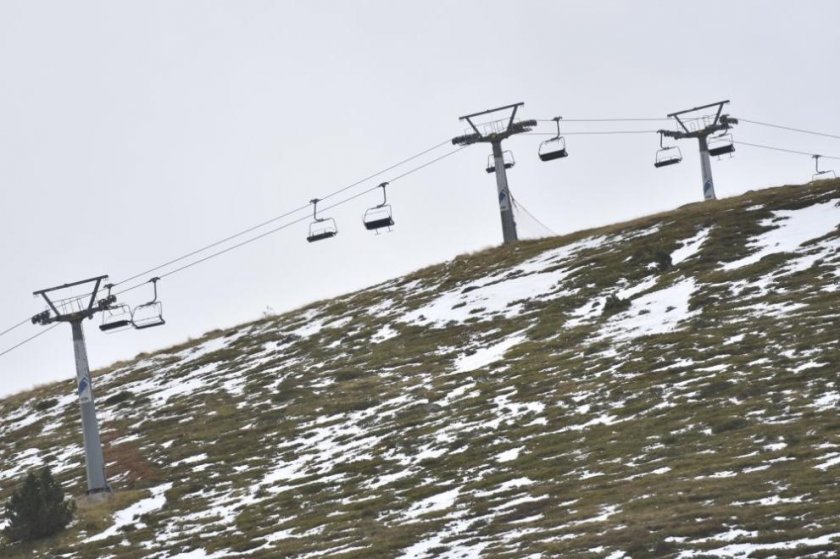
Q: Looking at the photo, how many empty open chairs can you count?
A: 9